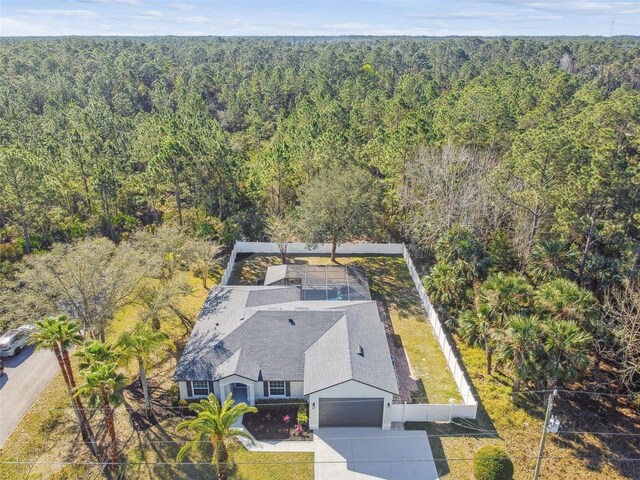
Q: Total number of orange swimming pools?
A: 0